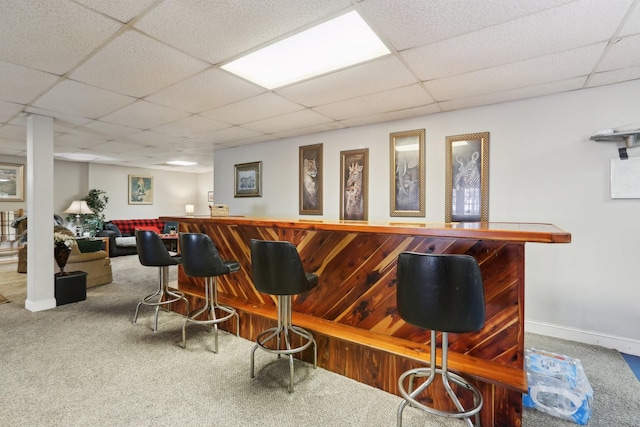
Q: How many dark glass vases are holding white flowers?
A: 1